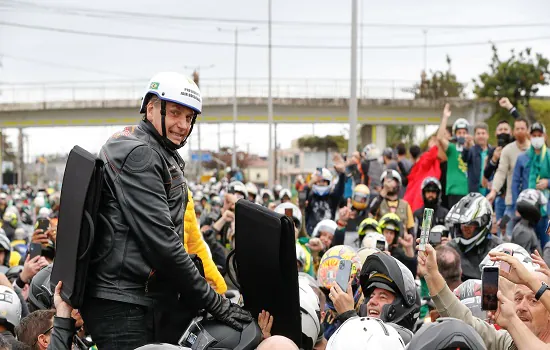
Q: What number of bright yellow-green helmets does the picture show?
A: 2